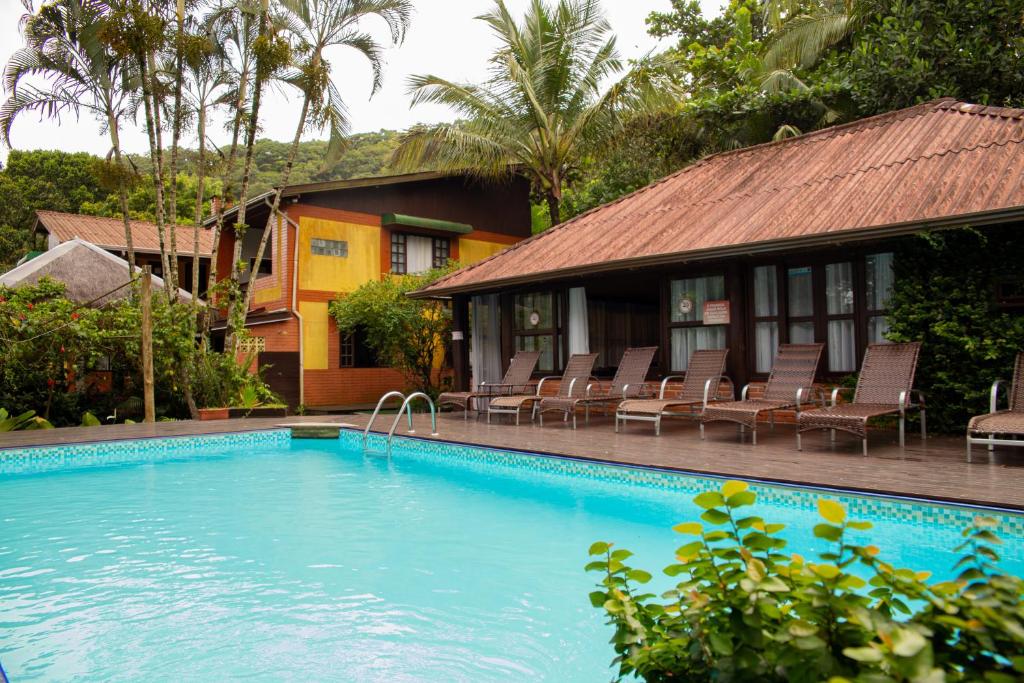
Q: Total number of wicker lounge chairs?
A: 7